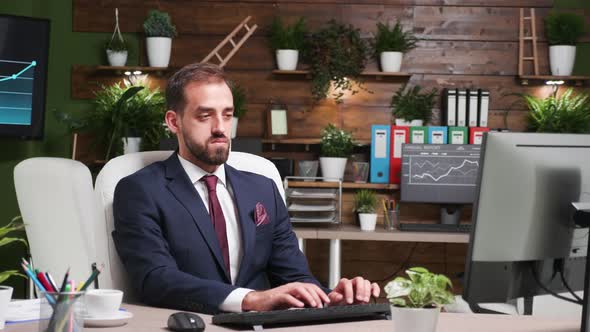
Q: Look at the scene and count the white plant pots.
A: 12